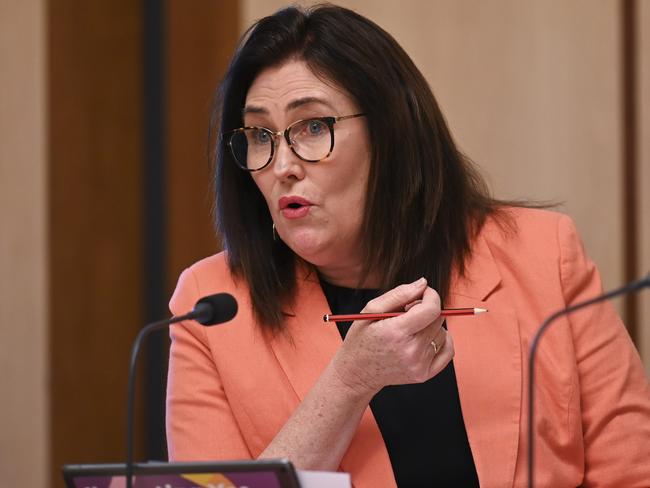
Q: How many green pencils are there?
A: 0